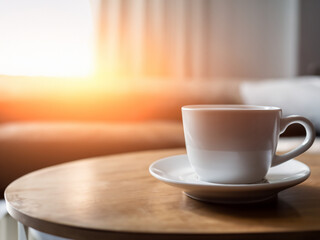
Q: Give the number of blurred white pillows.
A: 1